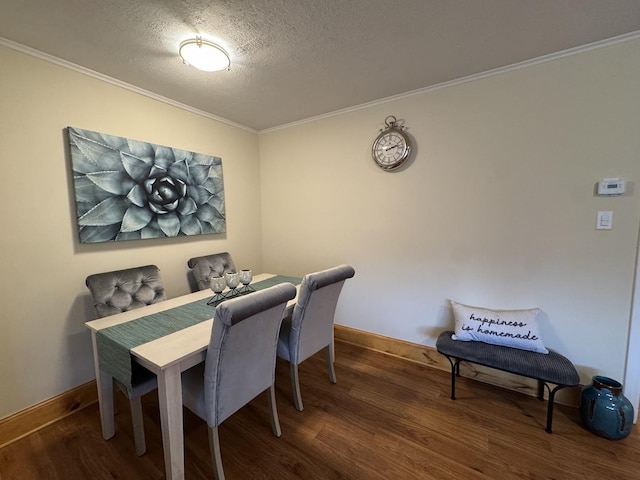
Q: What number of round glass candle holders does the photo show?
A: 3